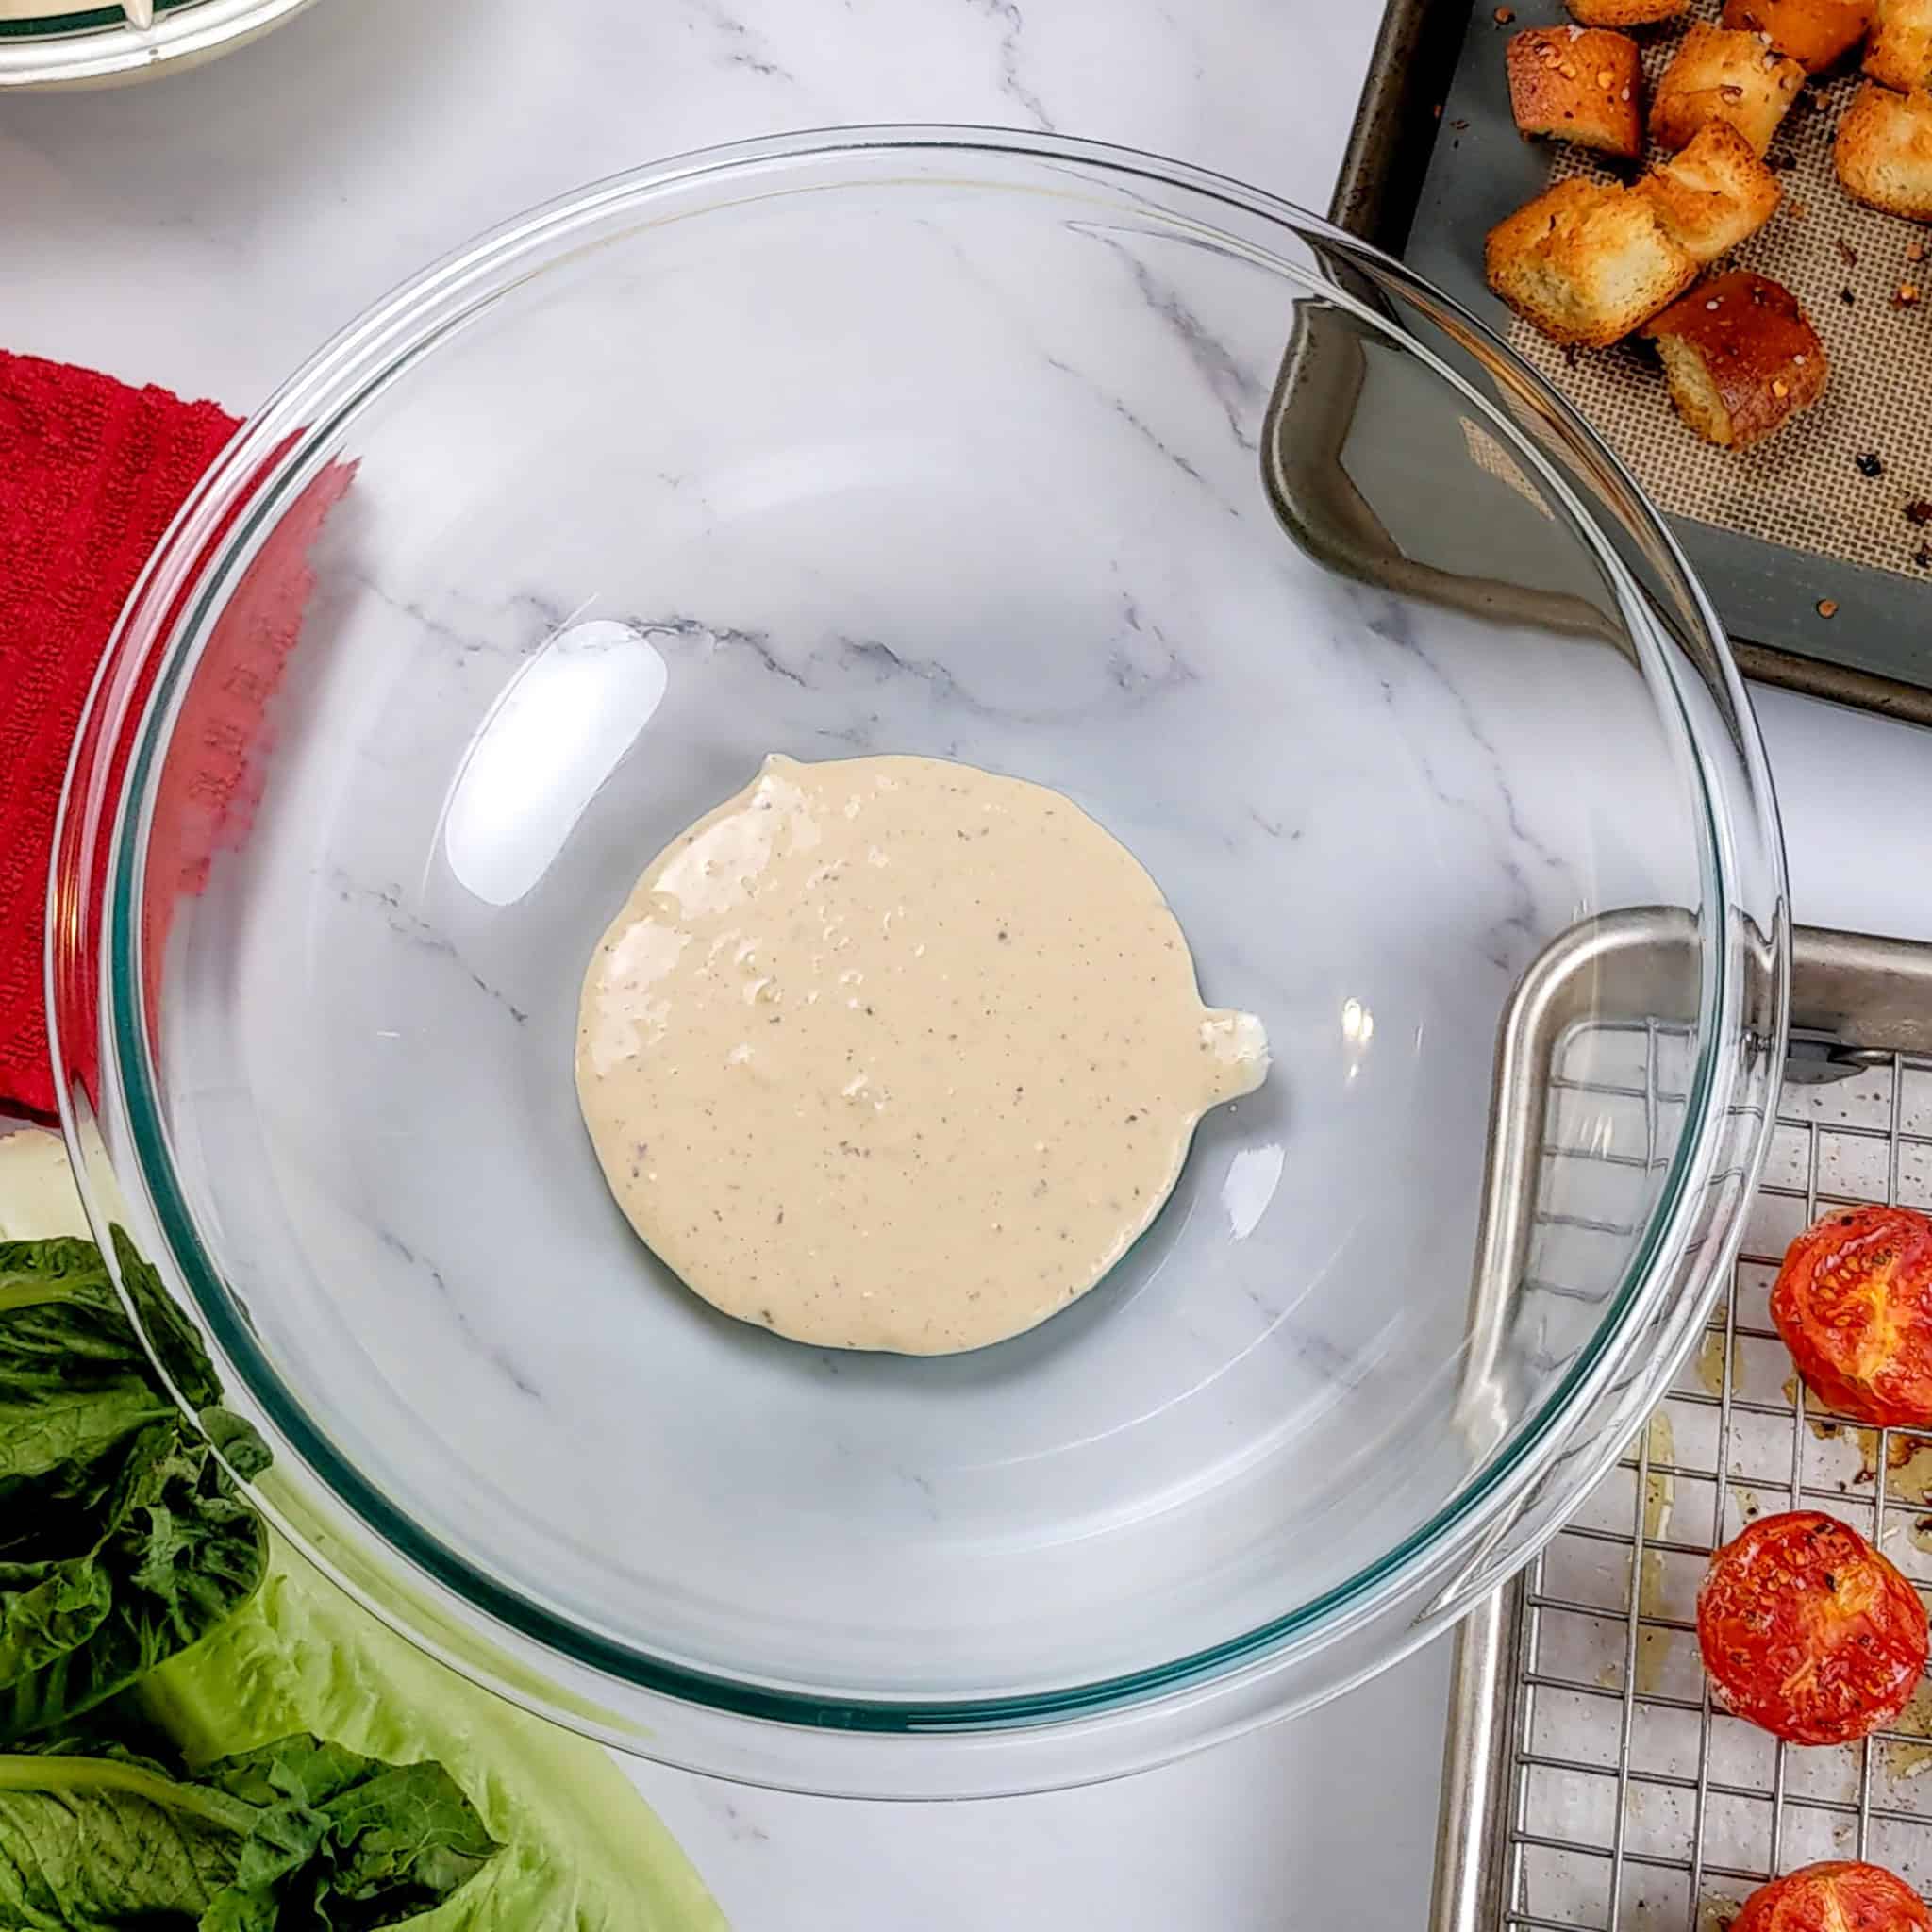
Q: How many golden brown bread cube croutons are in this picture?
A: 9